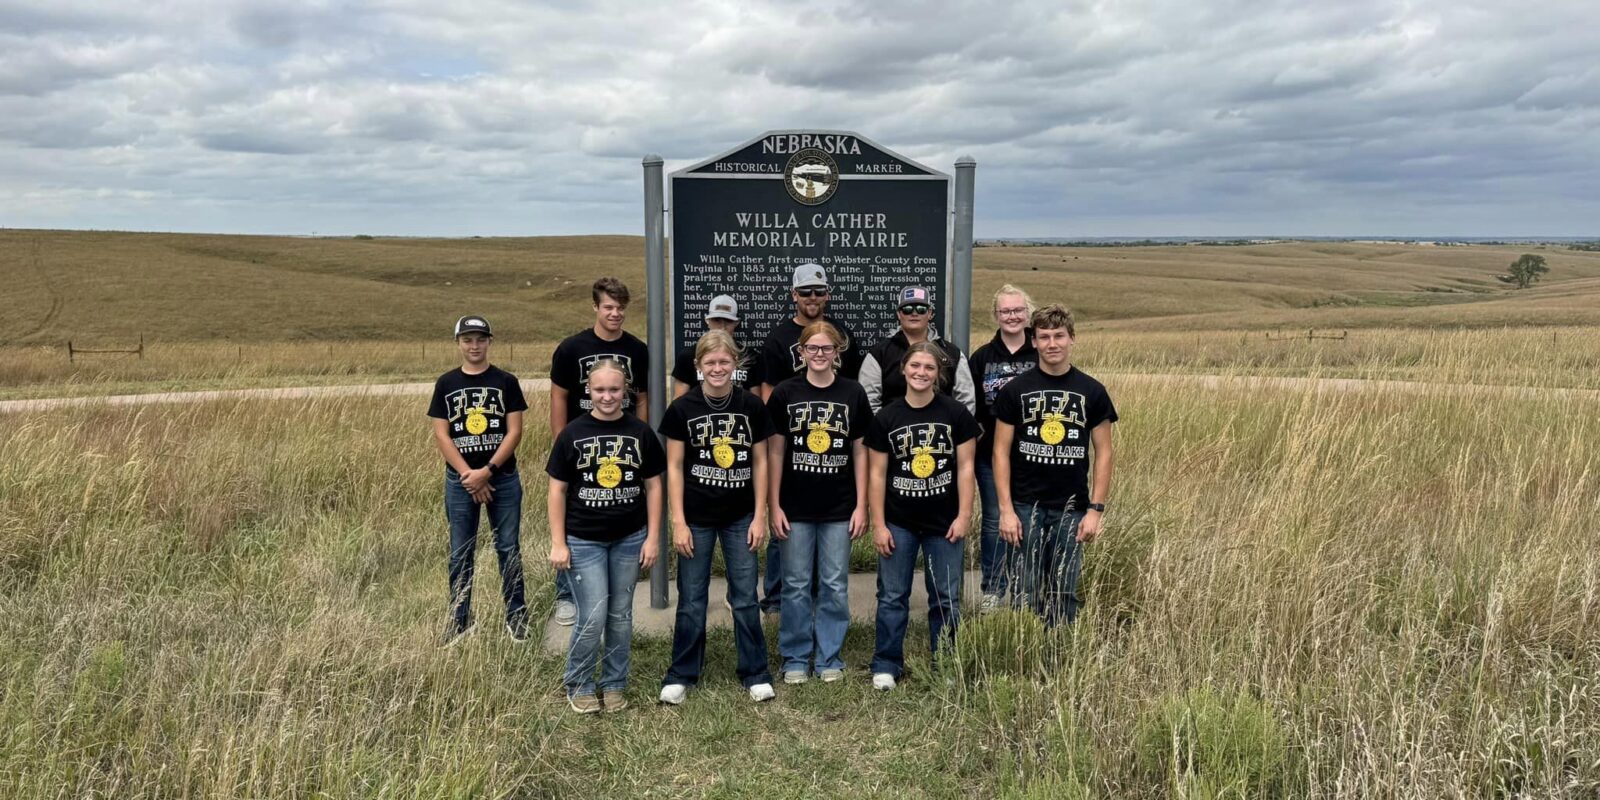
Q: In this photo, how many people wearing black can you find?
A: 11